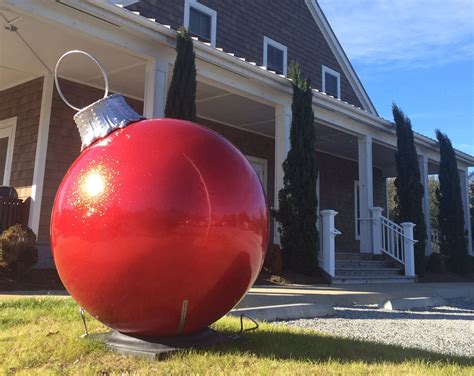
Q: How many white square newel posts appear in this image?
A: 3